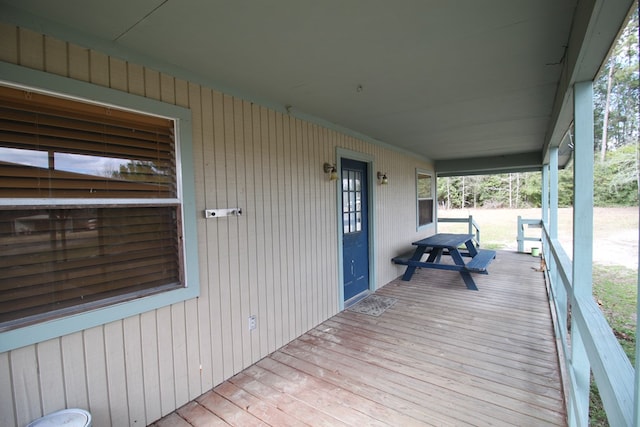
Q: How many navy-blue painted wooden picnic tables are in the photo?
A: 1